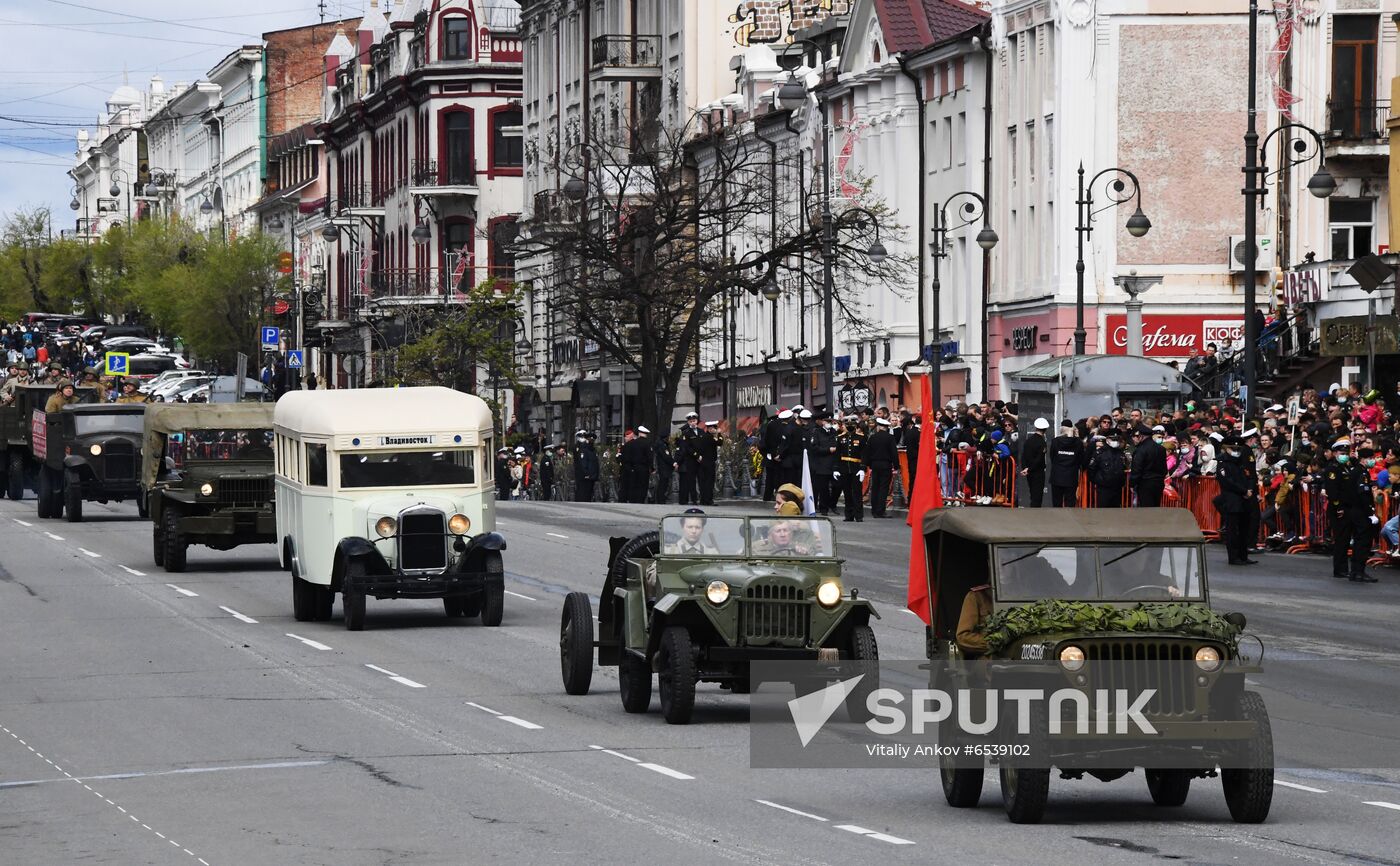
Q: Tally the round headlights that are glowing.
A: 8